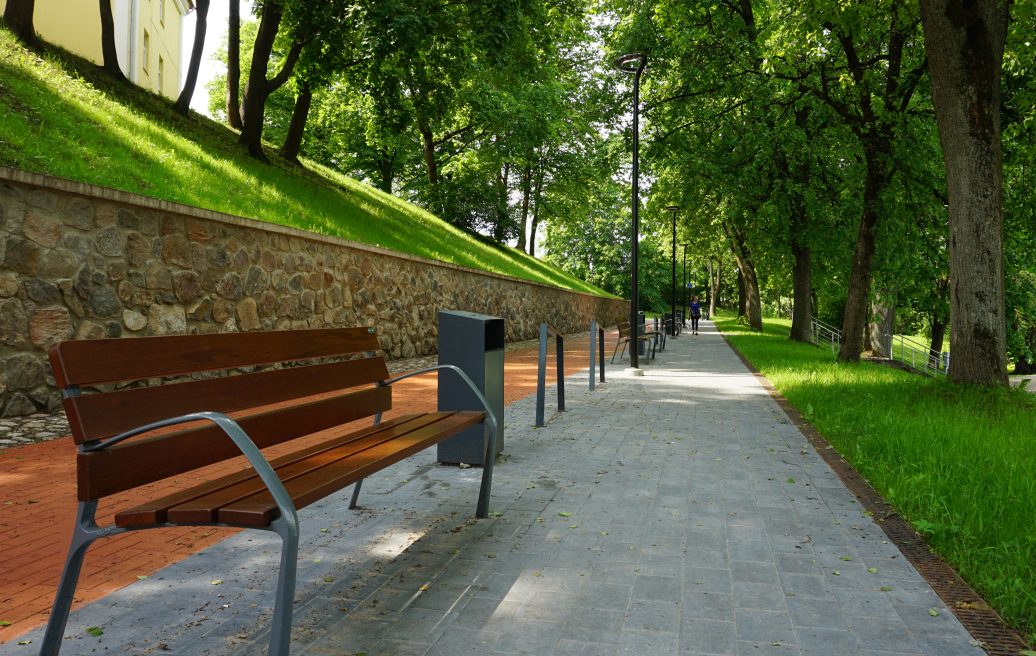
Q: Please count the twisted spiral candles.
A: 0